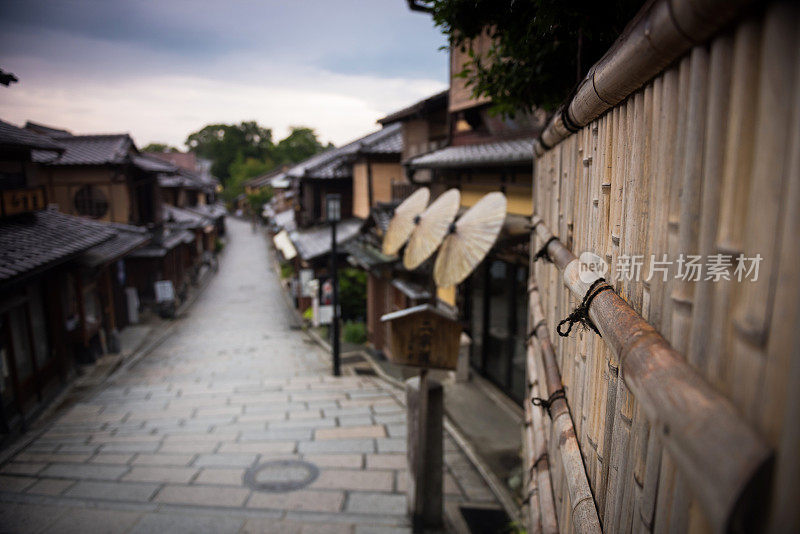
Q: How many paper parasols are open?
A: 3